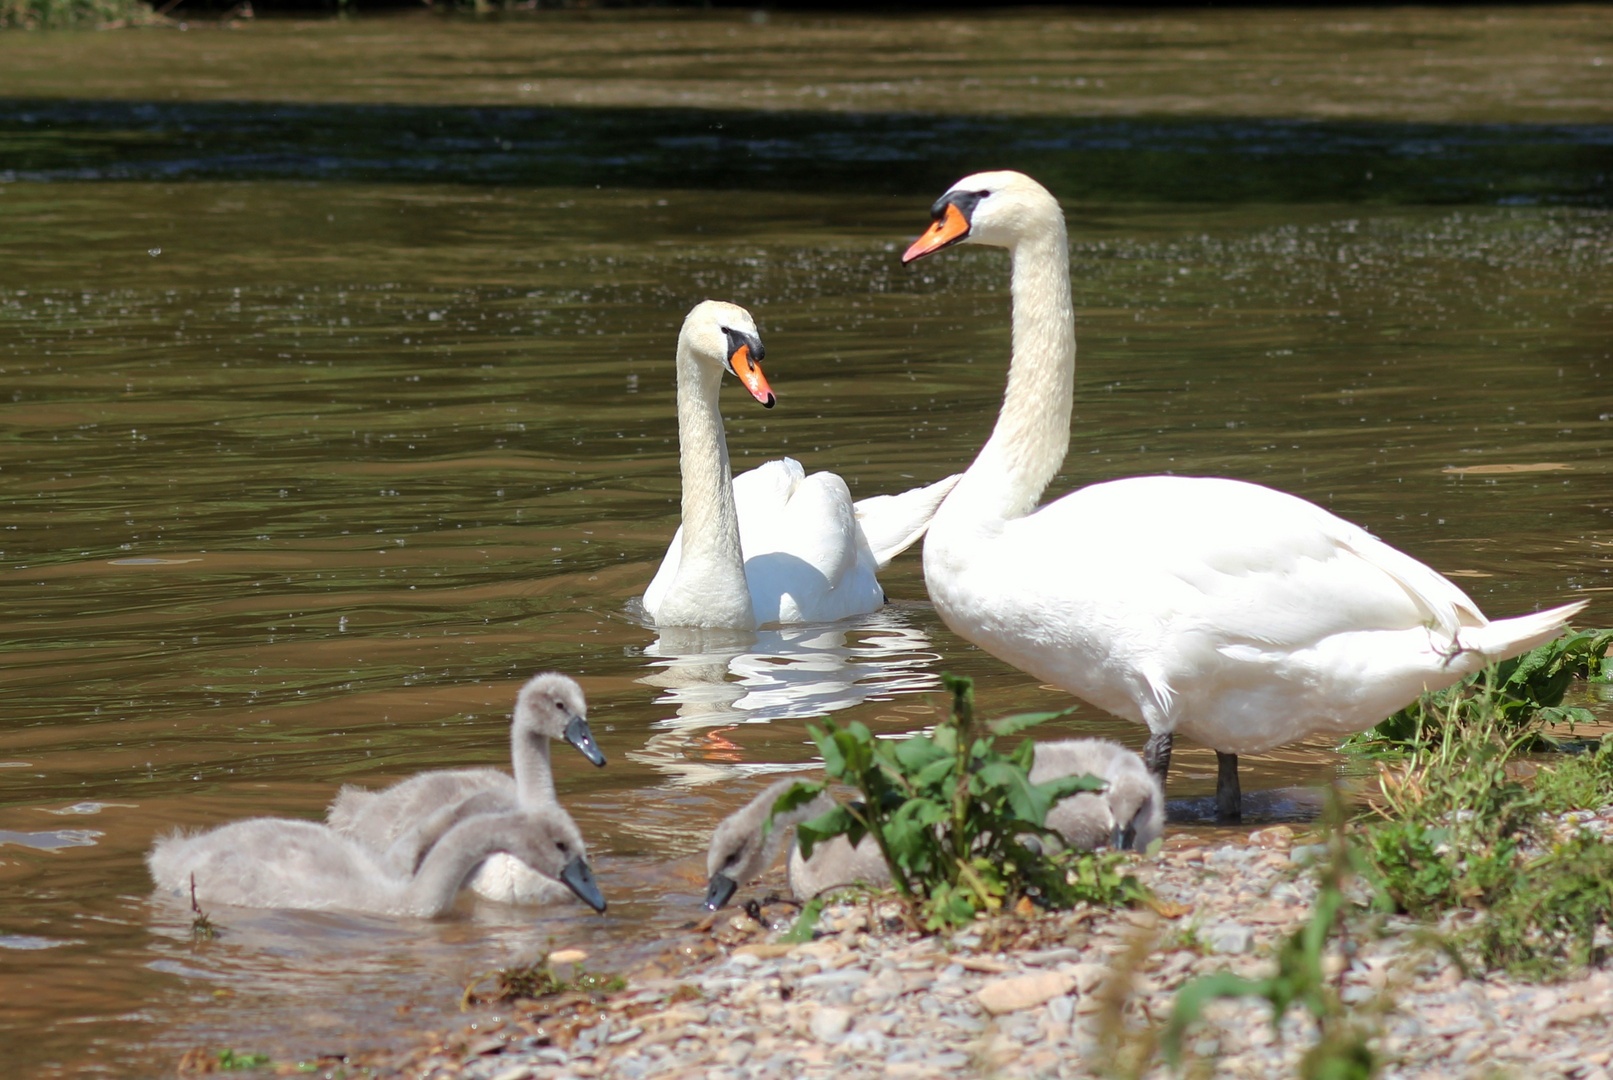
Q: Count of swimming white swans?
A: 1